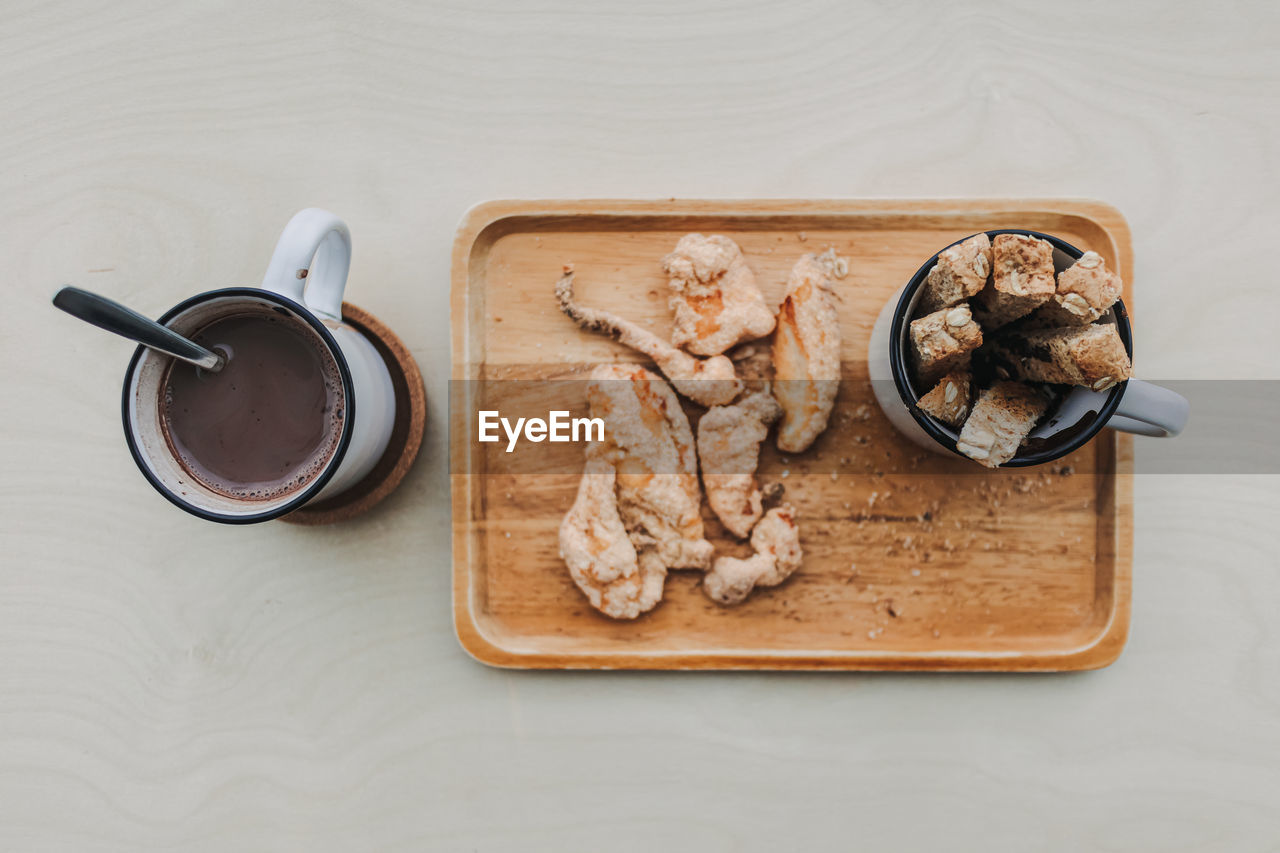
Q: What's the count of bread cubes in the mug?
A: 7